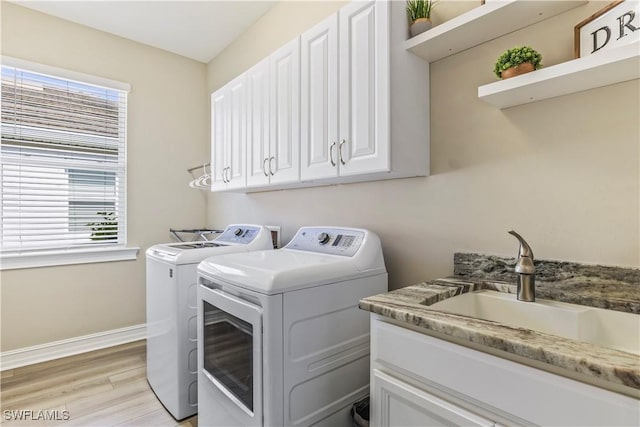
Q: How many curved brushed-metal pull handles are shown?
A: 6